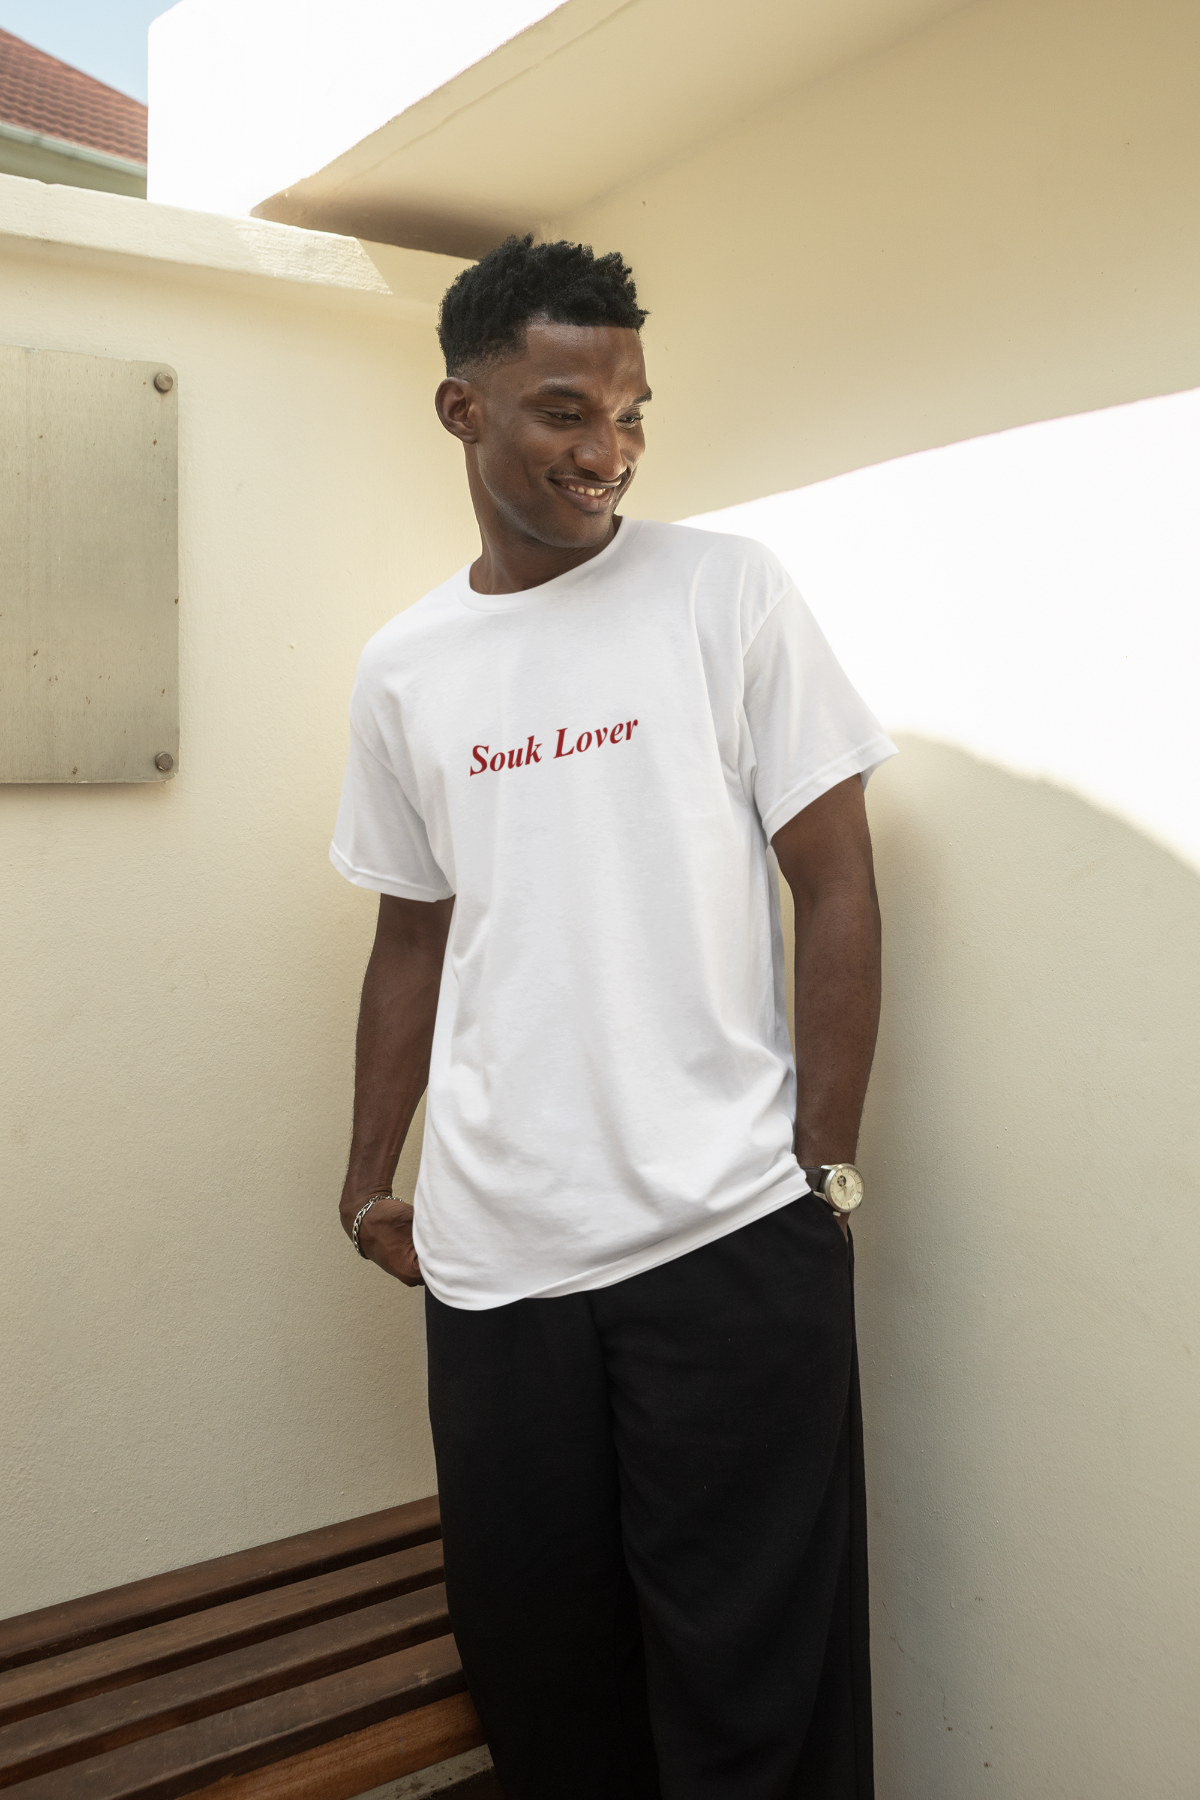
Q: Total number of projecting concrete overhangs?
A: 1